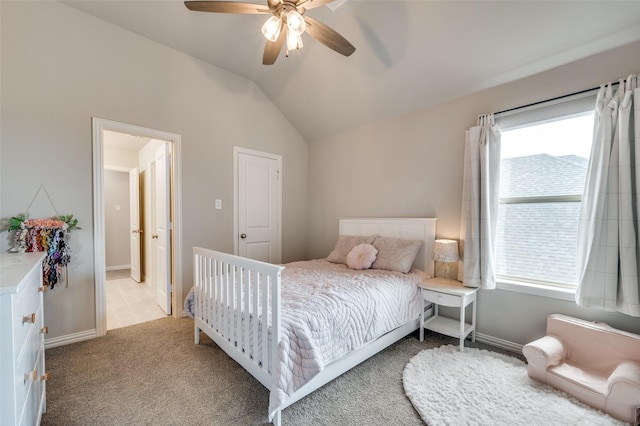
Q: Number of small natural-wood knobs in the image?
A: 5